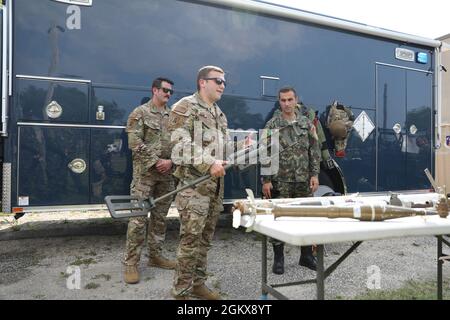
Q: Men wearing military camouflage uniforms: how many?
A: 3